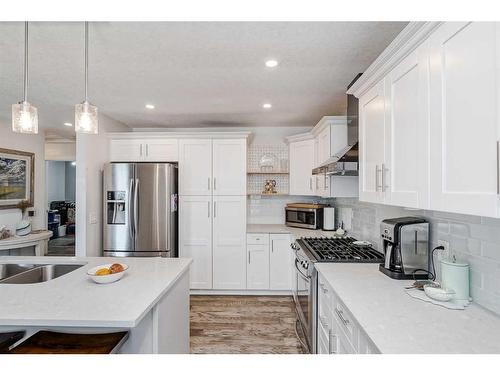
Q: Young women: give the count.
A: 0